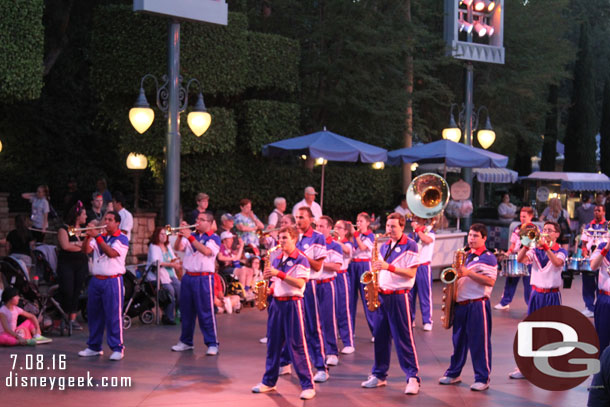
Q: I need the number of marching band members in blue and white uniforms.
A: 15